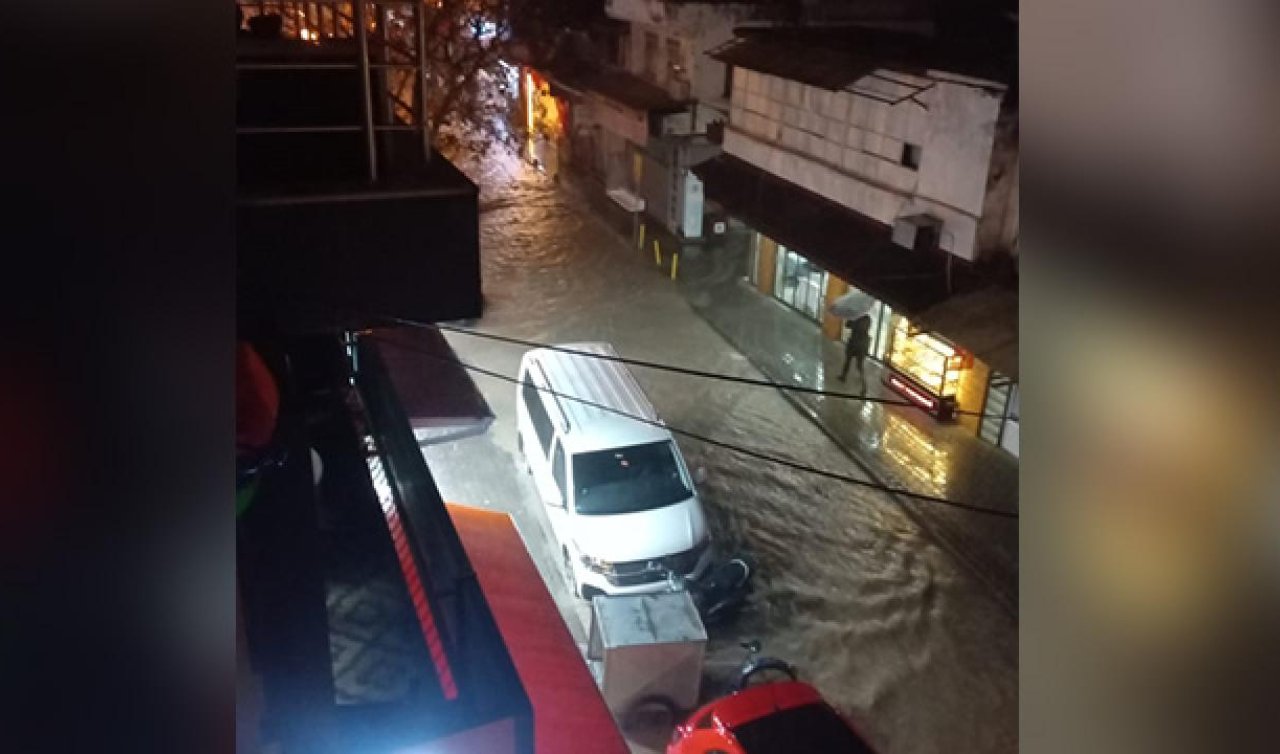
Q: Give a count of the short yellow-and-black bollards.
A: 3